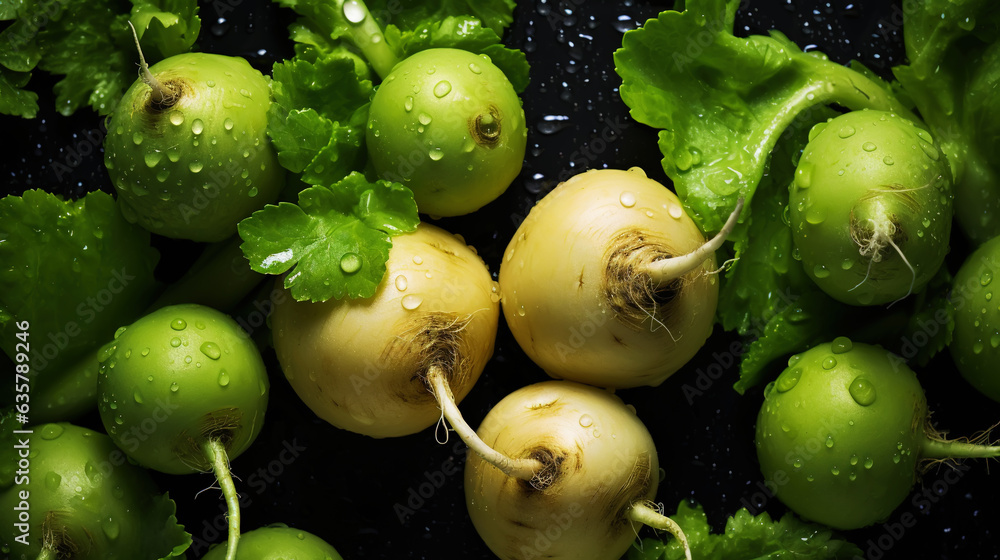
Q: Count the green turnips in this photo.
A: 8